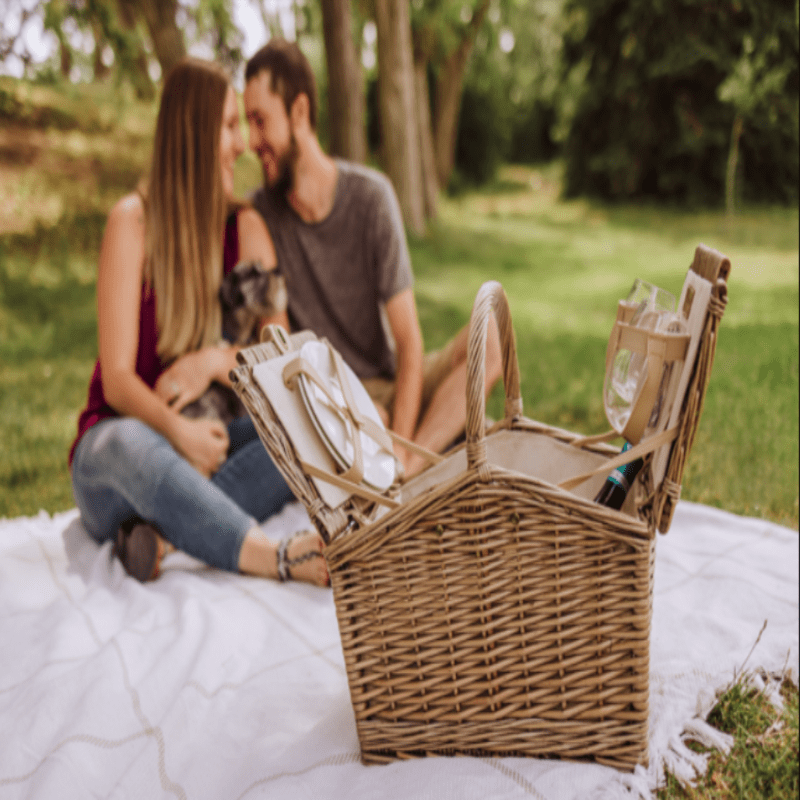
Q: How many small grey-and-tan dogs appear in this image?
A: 1